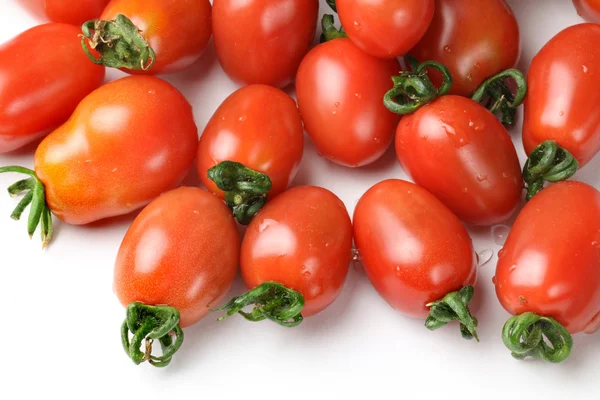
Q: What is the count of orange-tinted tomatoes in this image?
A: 2